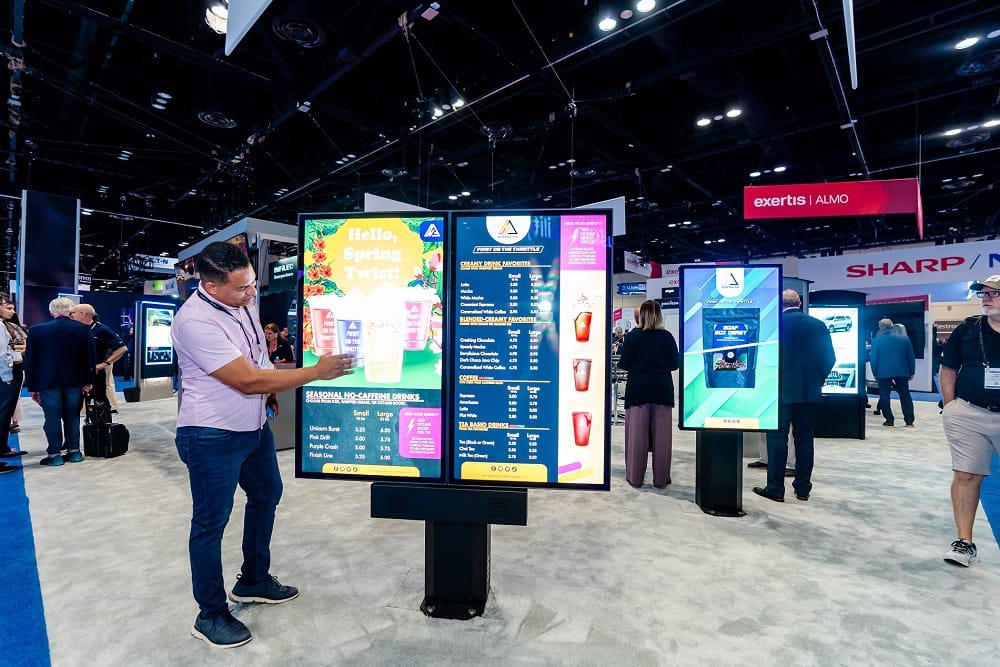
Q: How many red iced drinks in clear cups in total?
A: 3